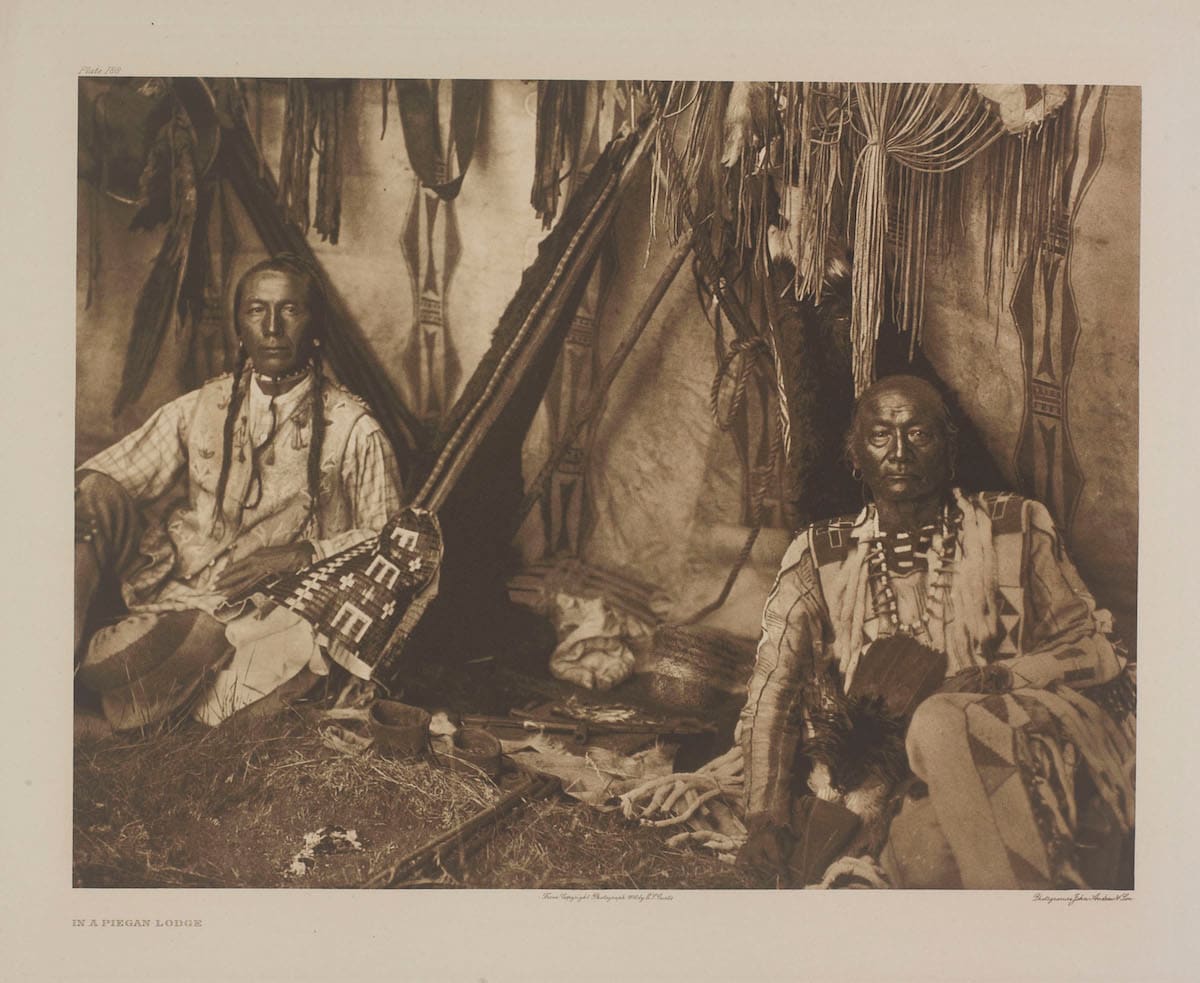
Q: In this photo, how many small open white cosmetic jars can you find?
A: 0